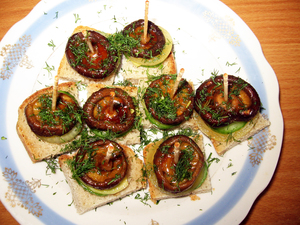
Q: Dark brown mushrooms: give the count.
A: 8